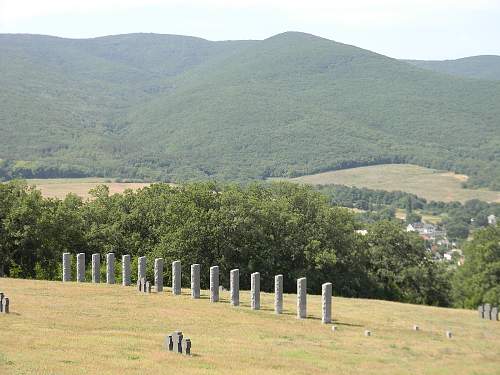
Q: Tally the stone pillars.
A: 15